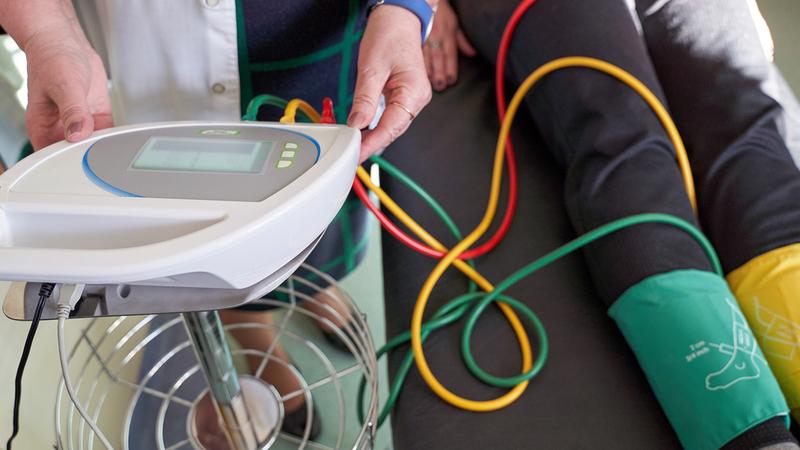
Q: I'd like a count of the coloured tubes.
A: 3